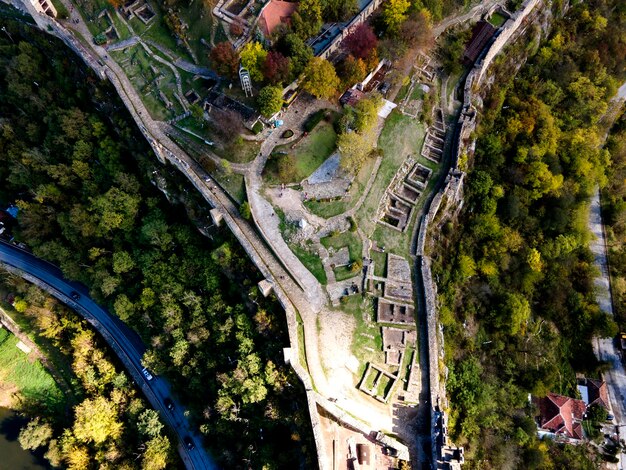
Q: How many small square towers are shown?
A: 3